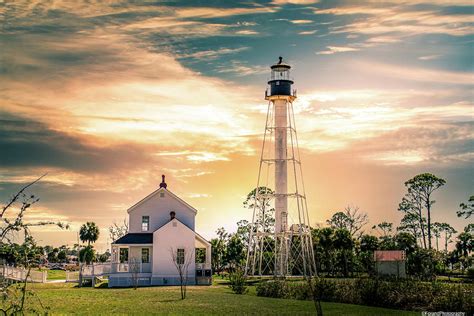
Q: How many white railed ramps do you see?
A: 1